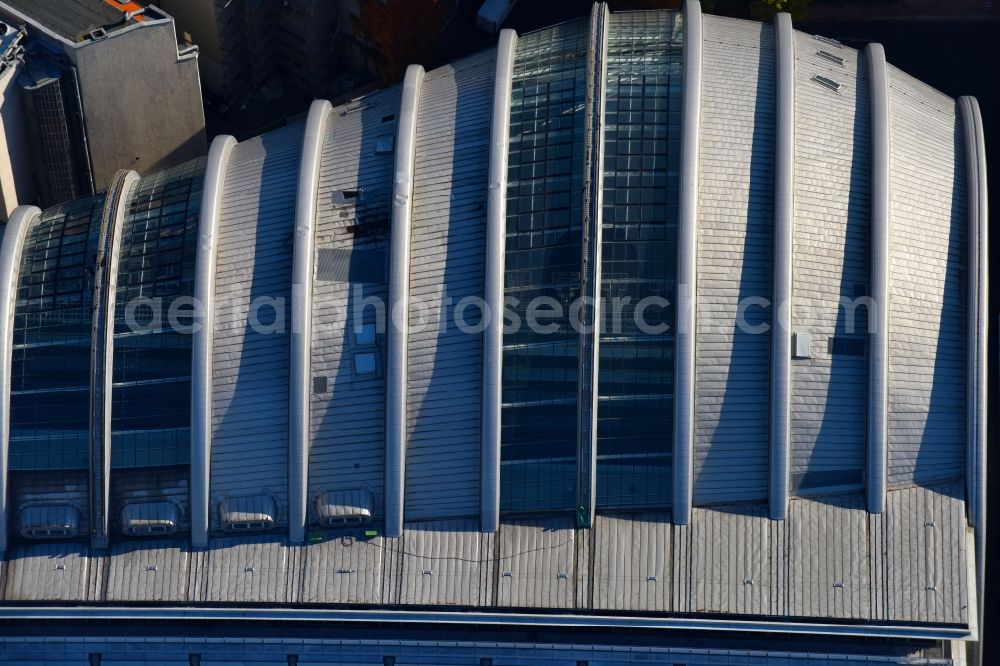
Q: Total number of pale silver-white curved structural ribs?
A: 11